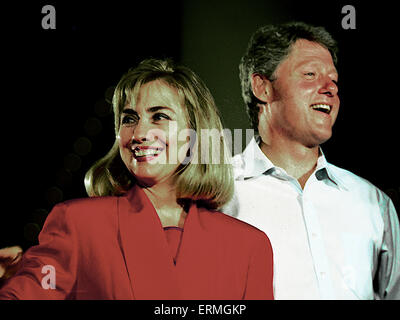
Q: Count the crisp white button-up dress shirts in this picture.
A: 1